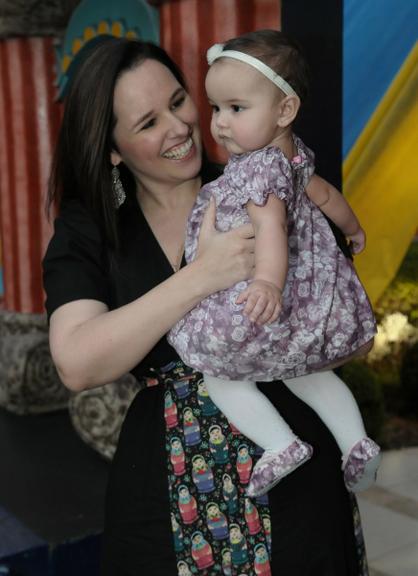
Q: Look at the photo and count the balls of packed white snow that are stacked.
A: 0